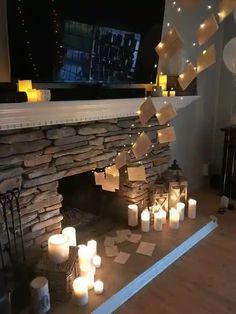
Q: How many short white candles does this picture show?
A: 2